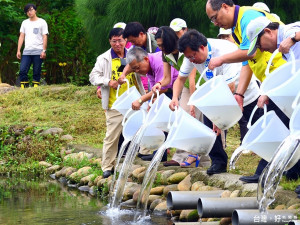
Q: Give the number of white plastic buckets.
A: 8